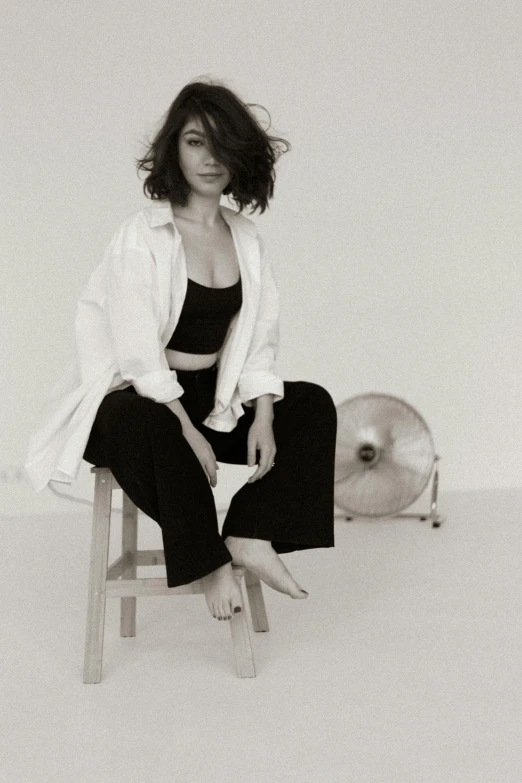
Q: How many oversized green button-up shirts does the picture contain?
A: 0